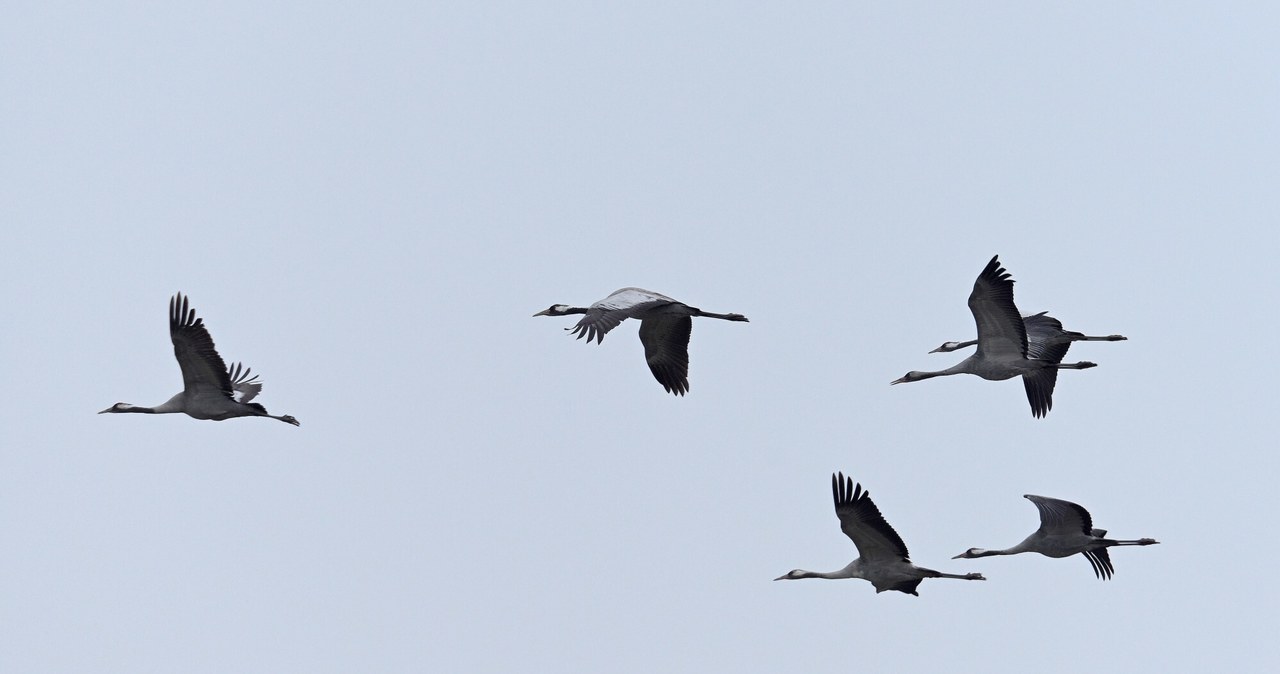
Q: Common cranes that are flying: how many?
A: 6